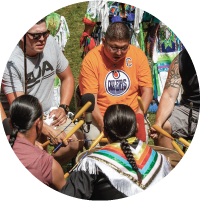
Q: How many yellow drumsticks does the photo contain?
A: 8